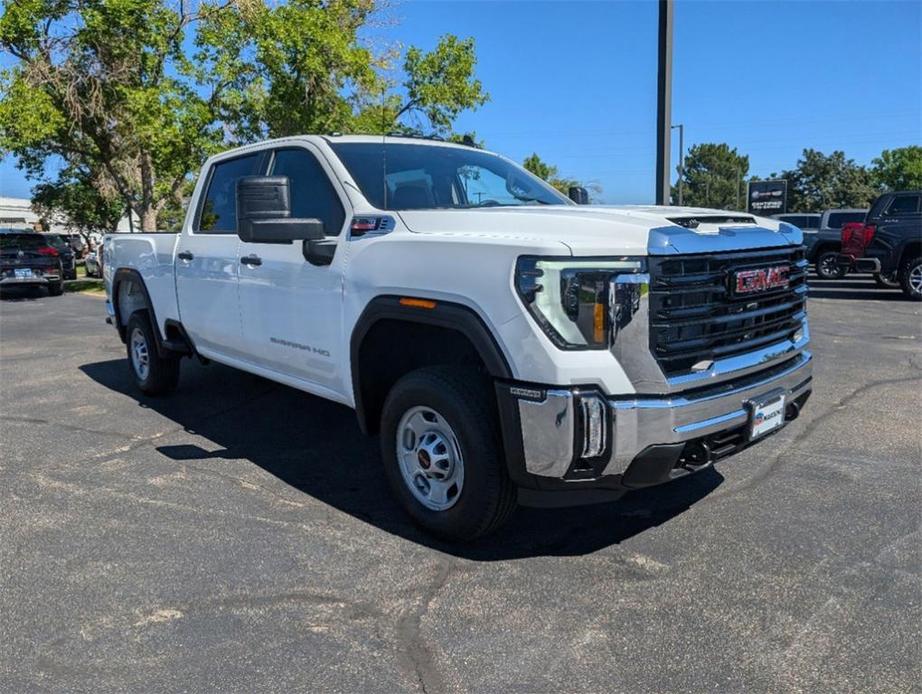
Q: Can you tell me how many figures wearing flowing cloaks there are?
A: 0